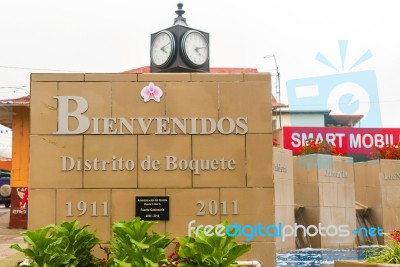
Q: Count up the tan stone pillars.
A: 3